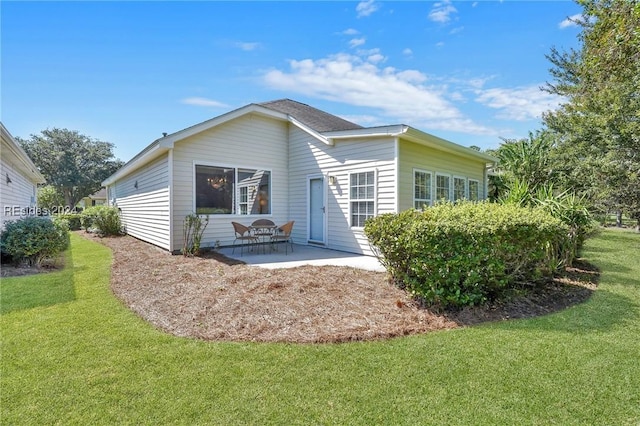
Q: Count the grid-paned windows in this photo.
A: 5